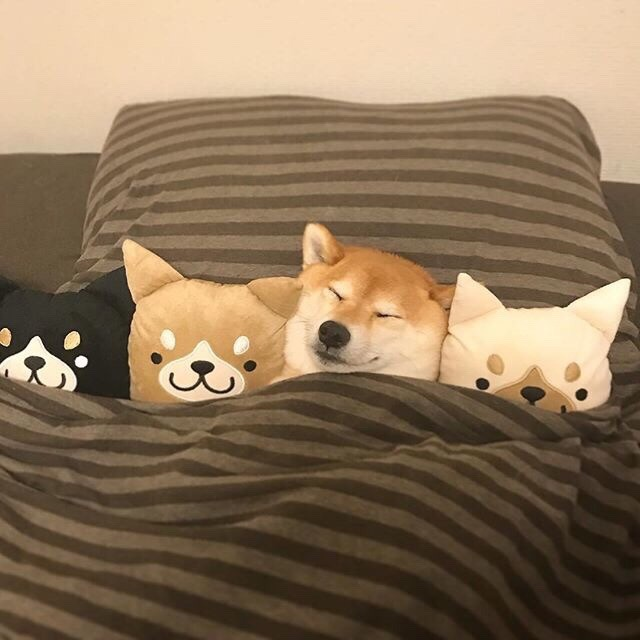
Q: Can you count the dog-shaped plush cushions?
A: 3